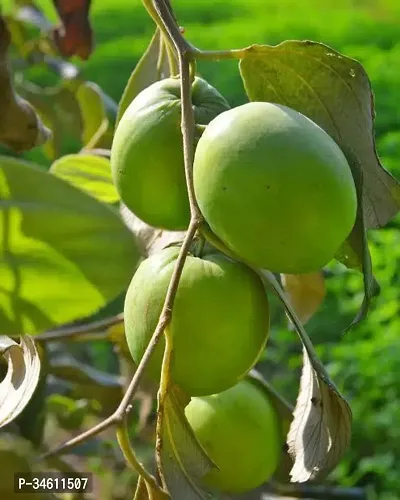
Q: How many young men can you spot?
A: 0